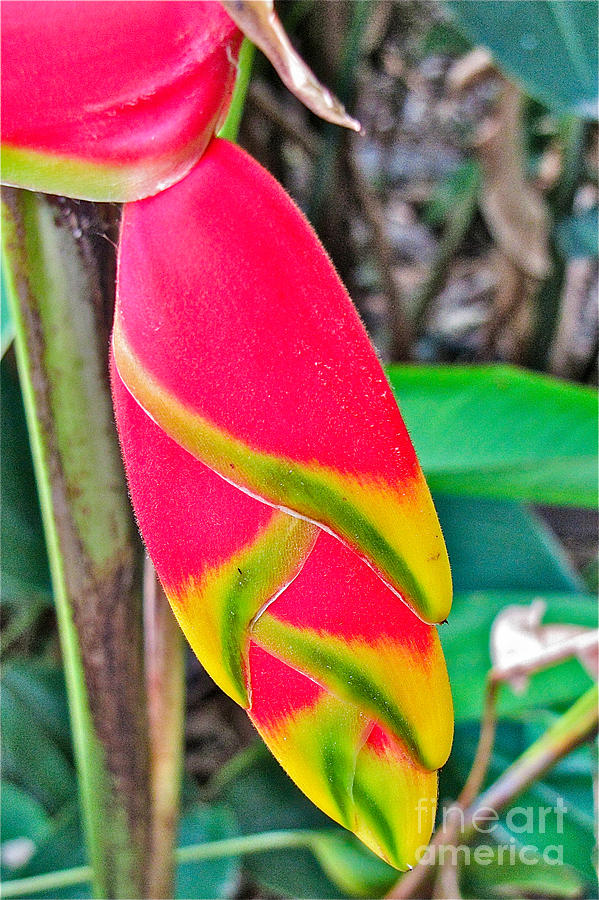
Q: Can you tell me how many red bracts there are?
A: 6